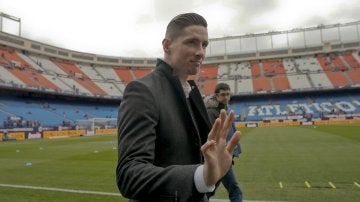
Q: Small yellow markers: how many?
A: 4